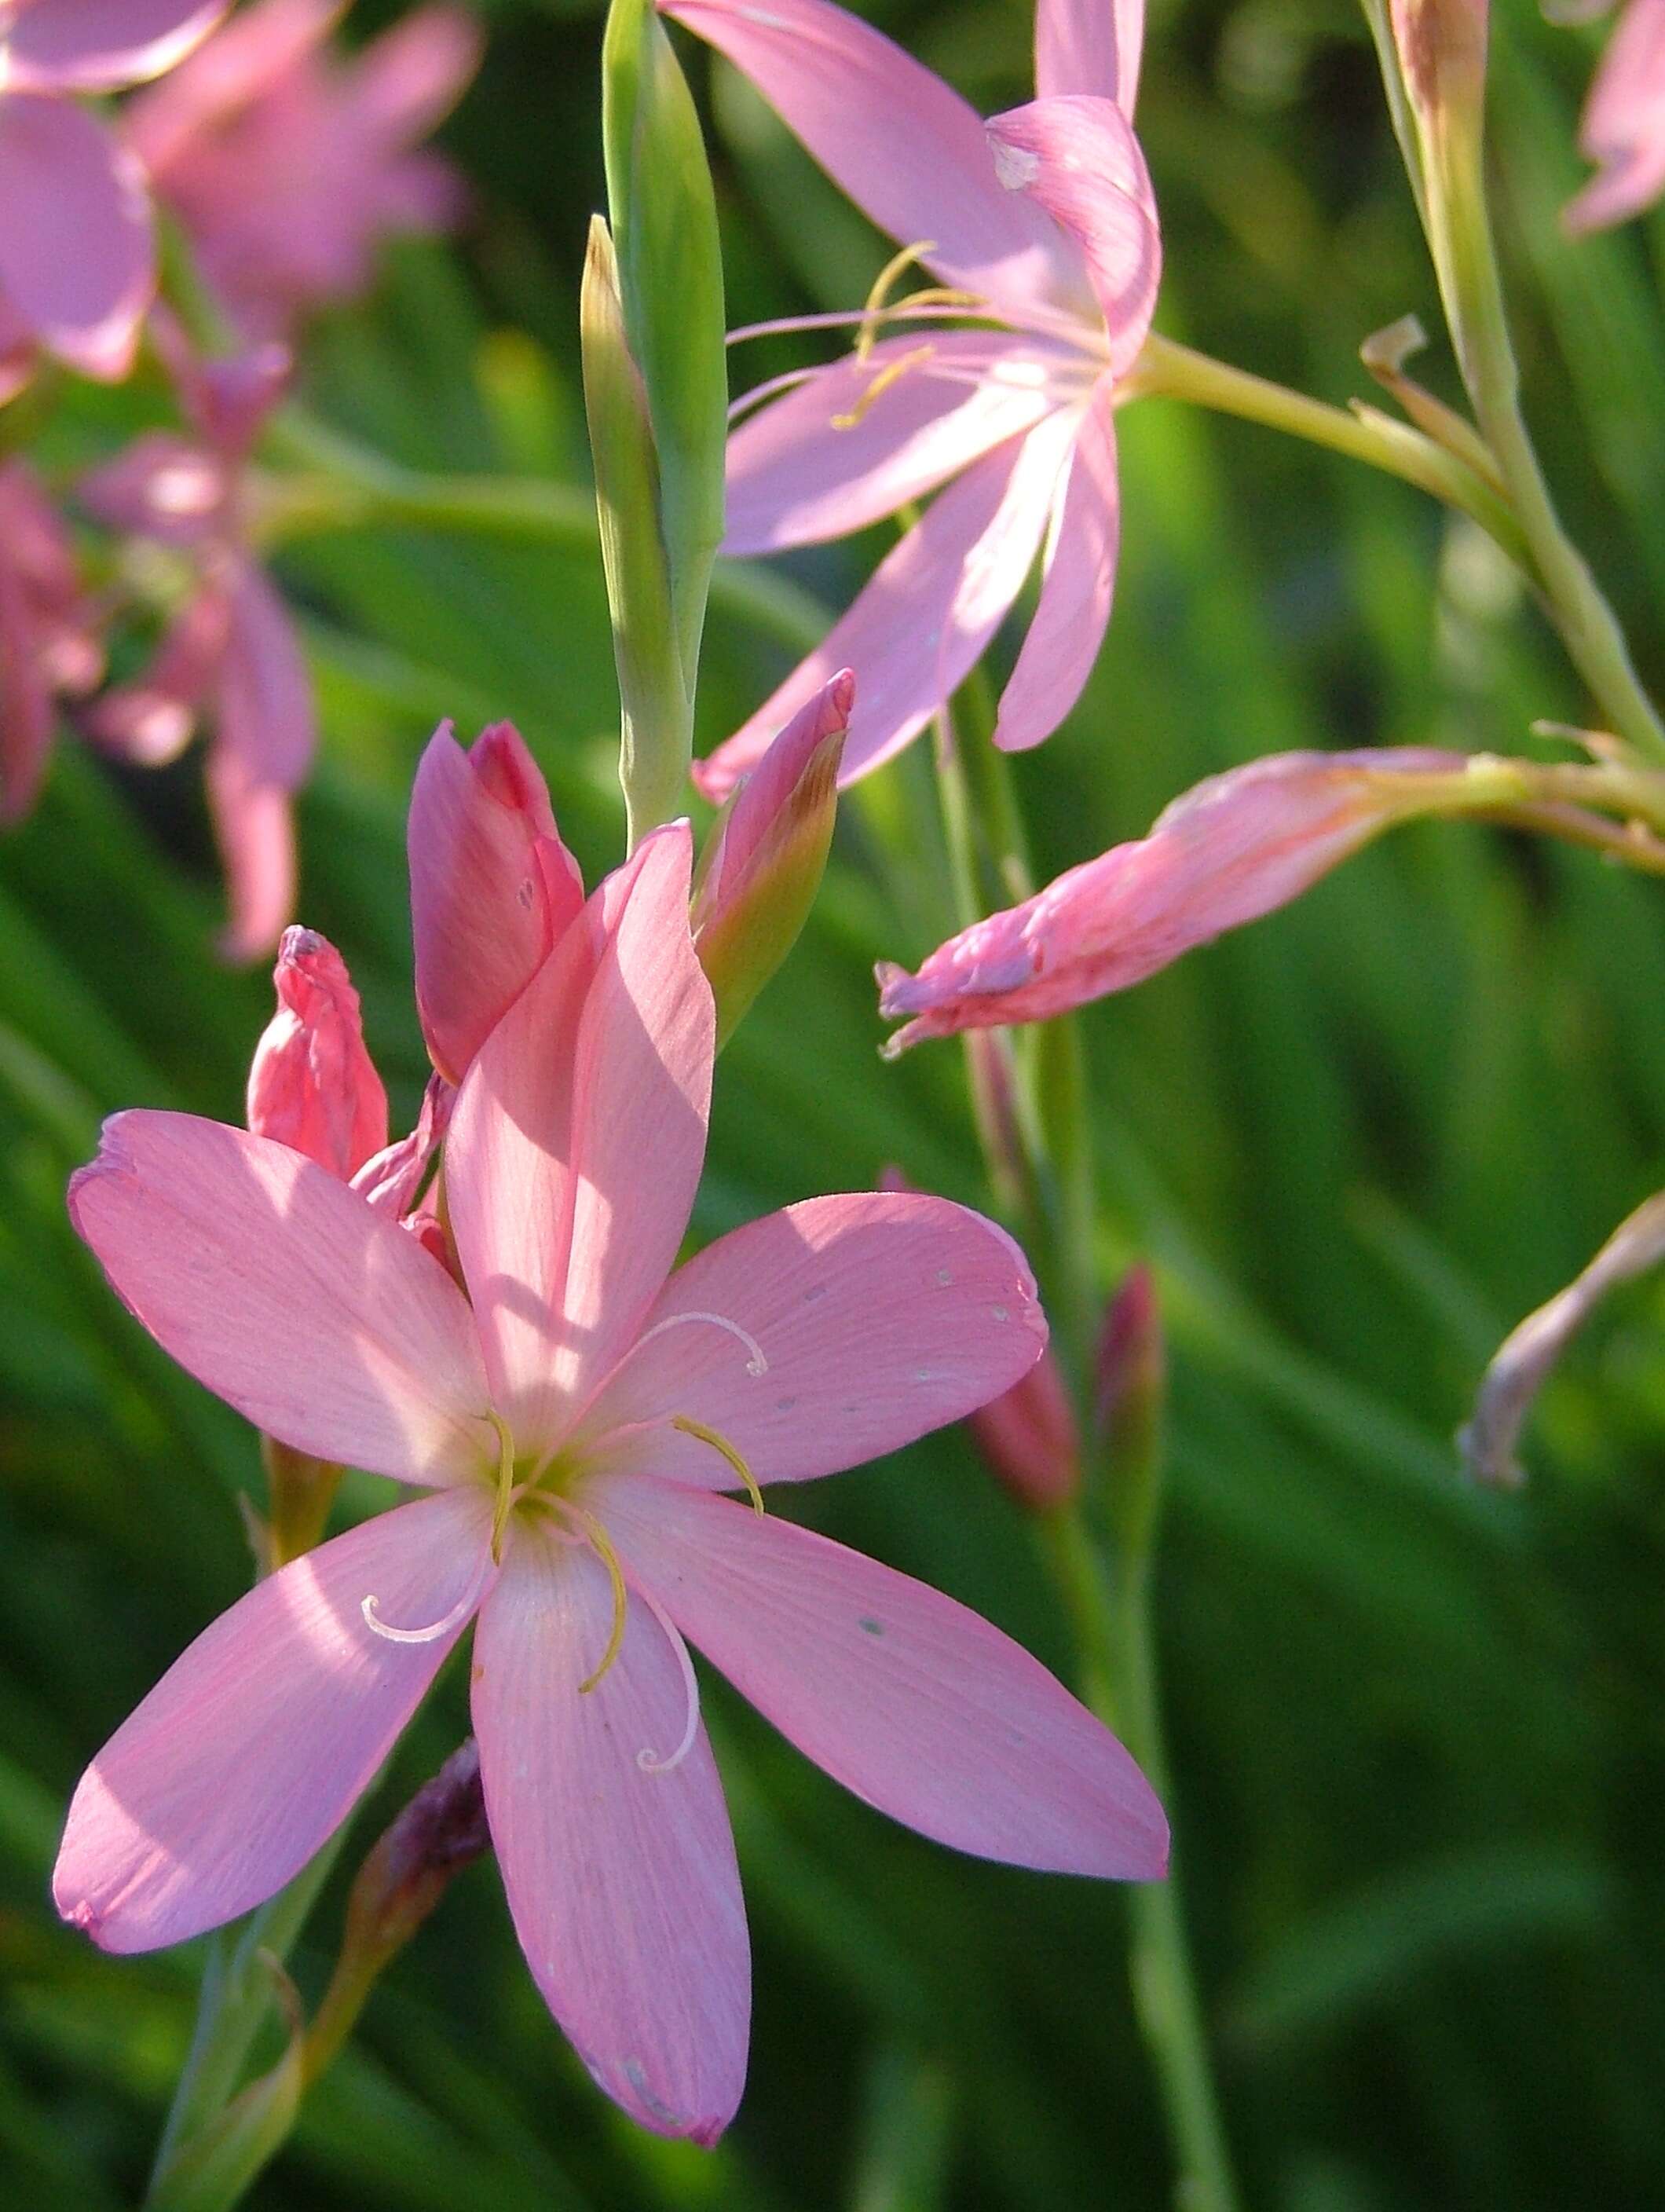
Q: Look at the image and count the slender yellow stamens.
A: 6